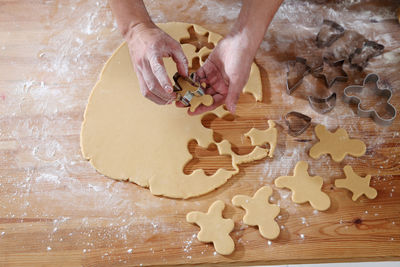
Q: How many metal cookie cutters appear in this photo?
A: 8